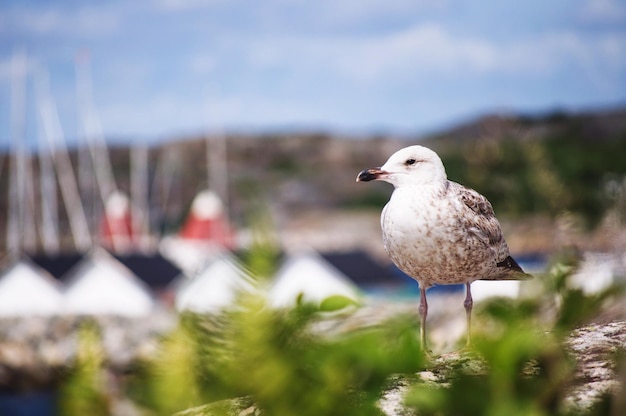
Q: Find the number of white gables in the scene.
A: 4